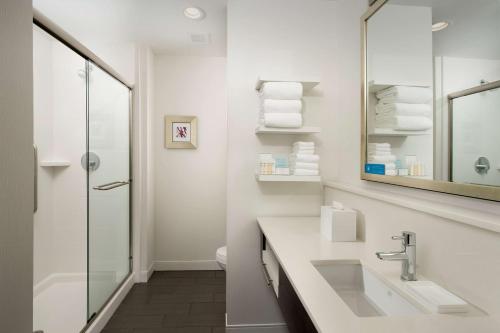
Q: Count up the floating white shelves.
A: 3